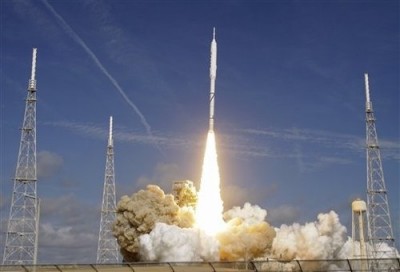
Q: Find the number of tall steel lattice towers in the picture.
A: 3